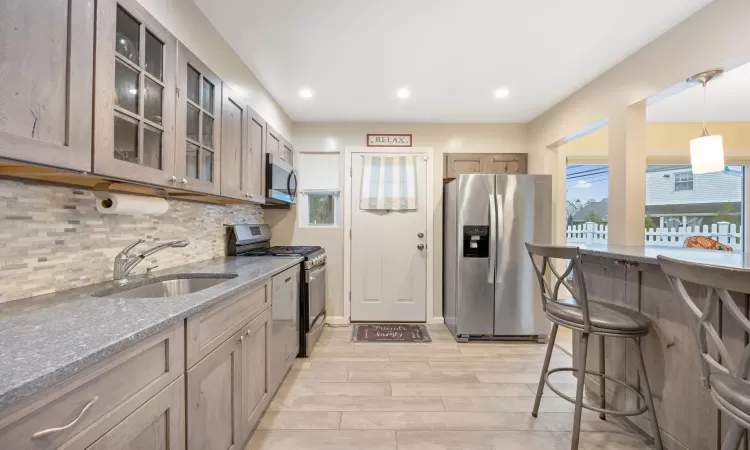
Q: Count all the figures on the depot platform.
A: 0